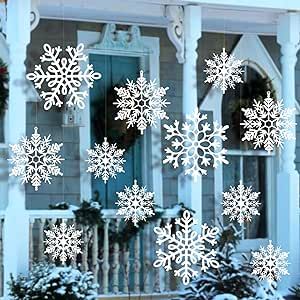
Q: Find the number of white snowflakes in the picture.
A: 12